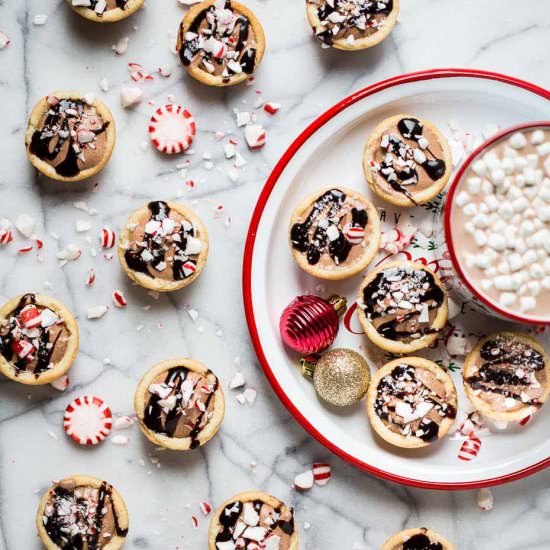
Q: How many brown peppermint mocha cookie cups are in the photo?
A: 15